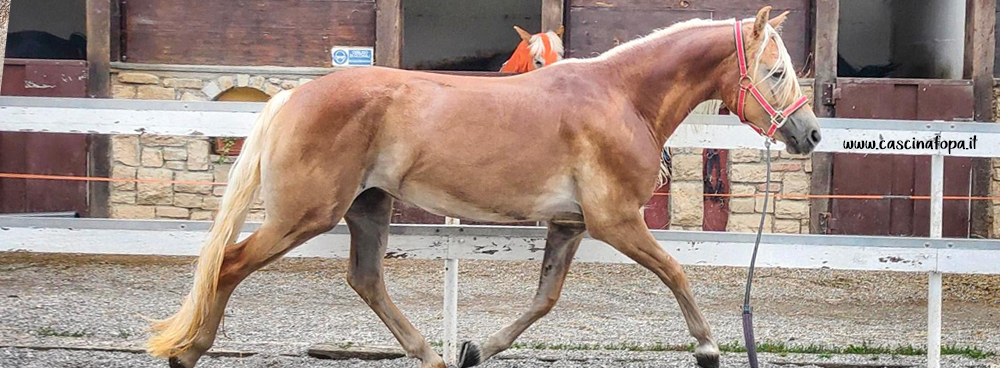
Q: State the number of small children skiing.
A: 0